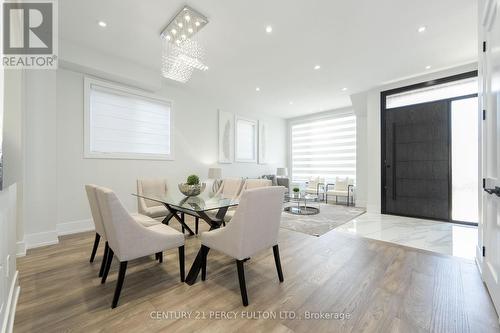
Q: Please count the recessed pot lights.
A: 8